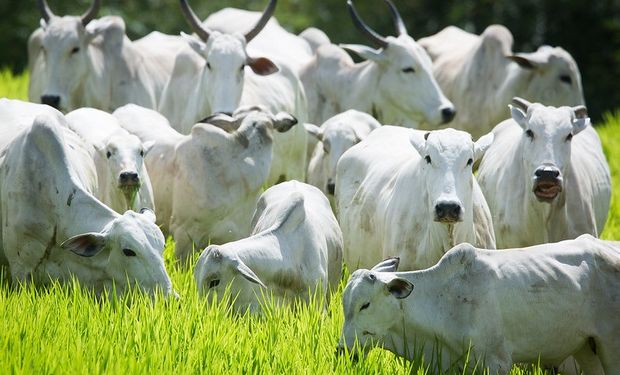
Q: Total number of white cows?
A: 12